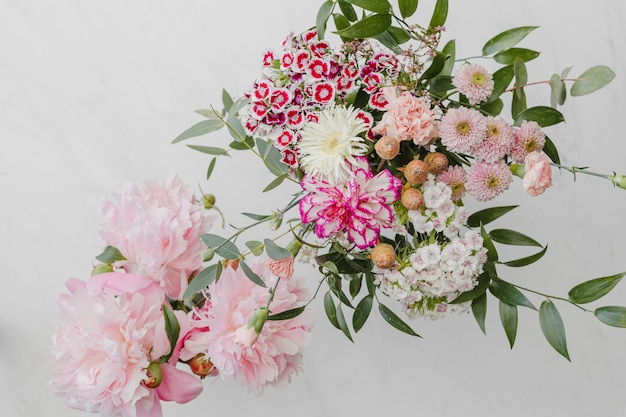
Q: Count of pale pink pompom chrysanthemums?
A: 6